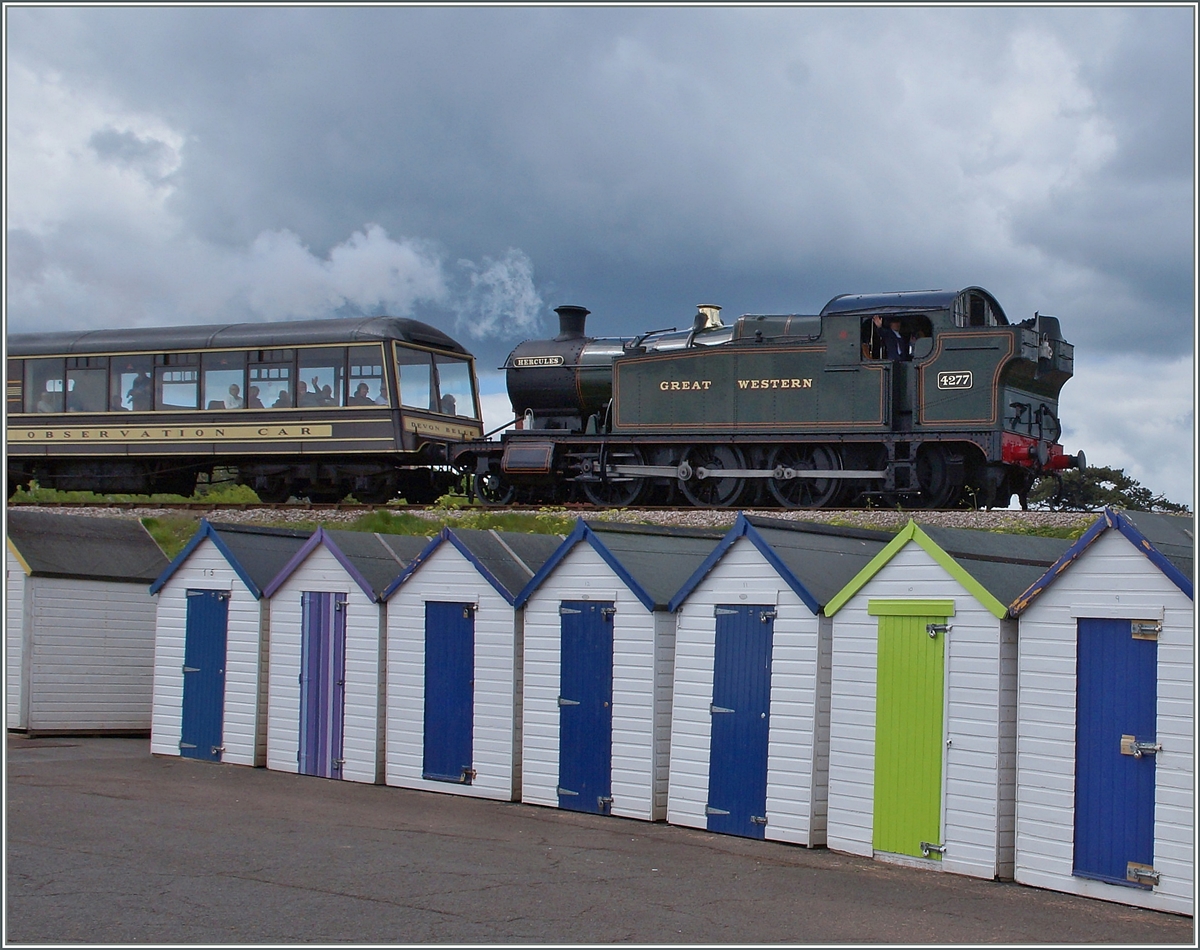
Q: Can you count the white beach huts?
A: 8